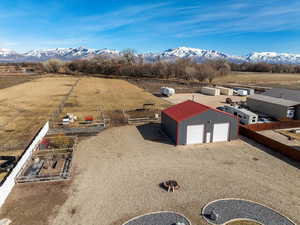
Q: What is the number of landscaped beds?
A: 2